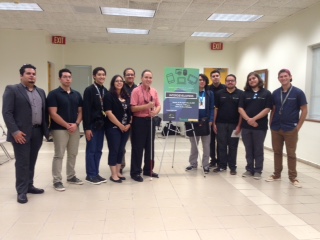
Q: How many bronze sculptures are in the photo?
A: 0